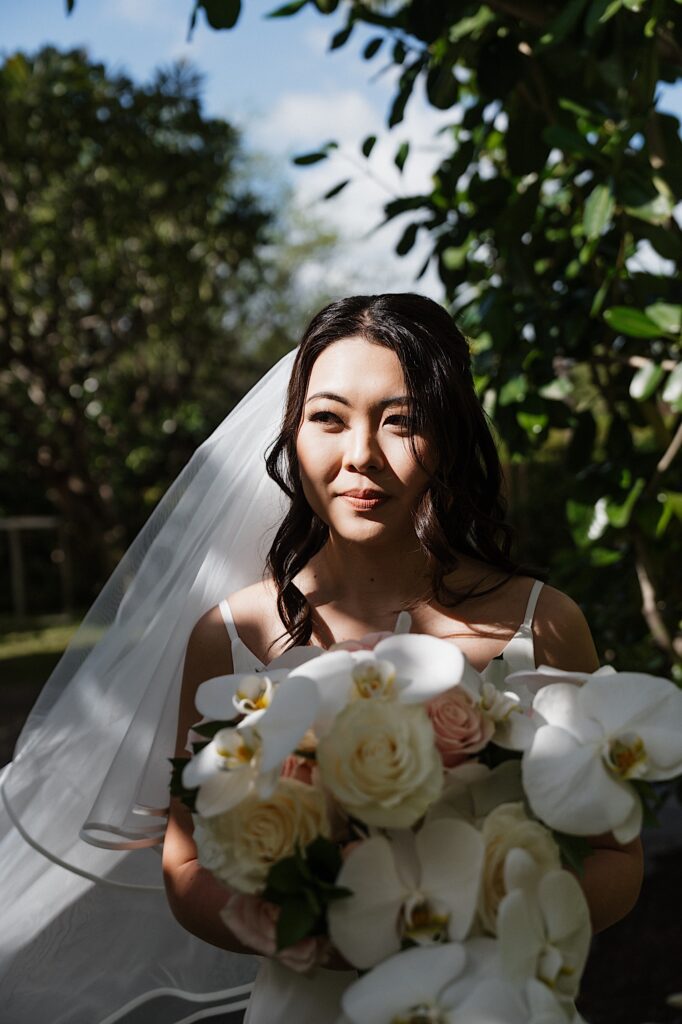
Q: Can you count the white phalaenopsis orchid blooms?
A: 8